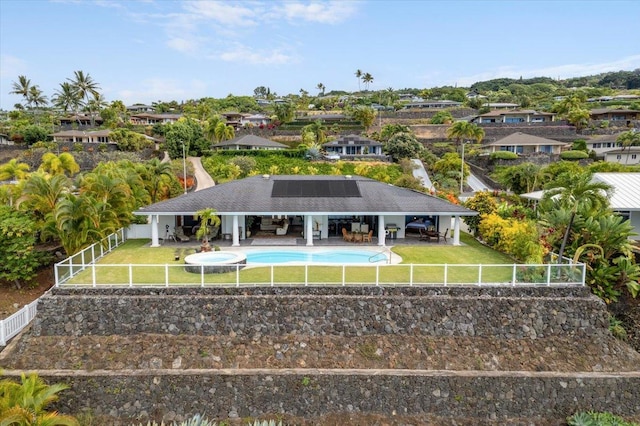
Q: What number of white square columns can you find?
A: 5